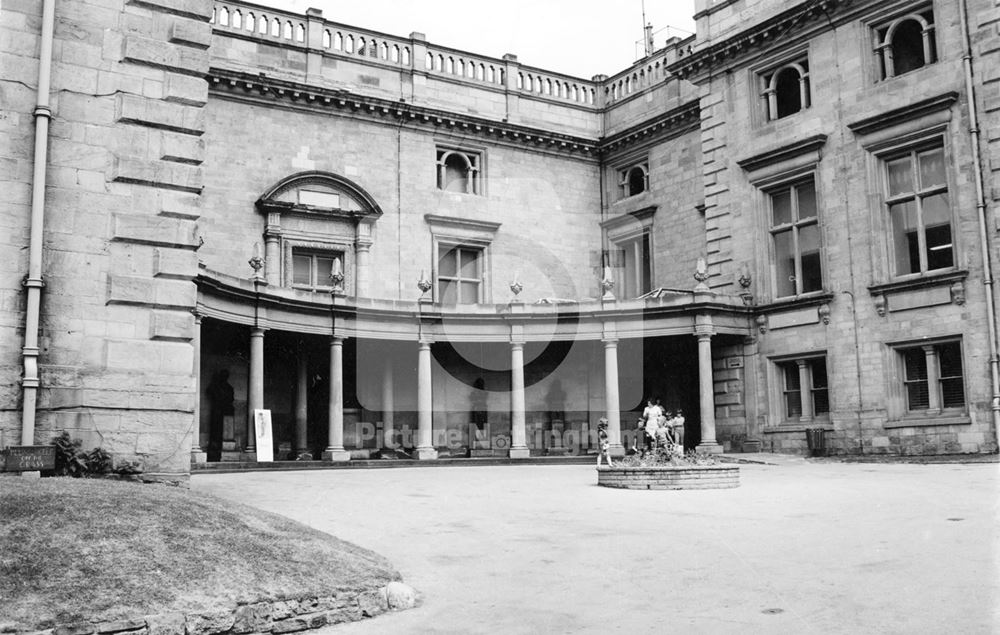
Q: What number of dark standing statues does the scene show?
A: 3